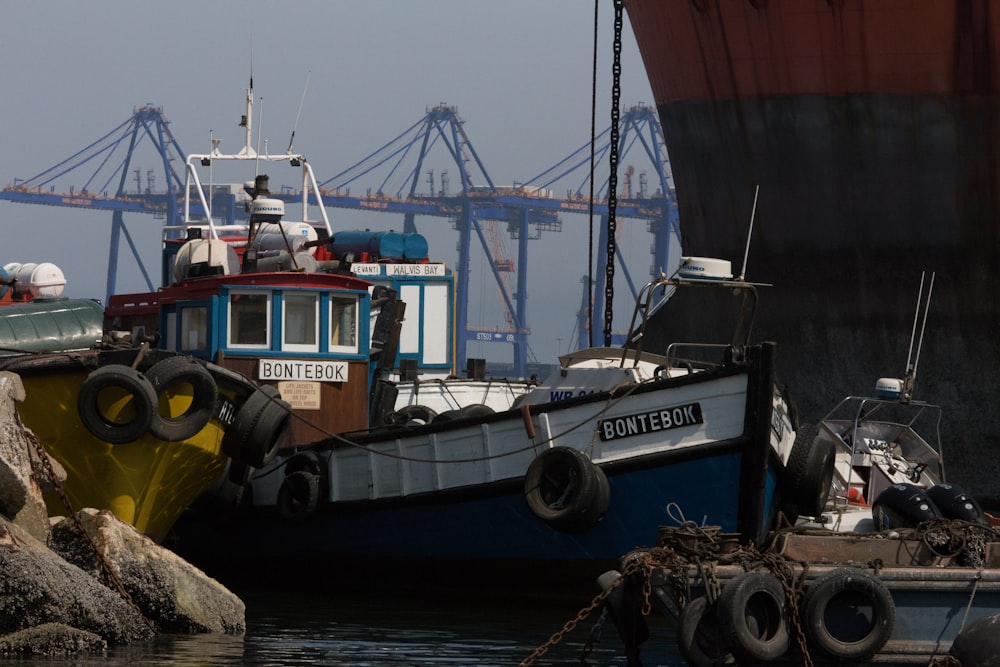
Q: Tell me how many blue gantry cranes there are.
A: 3